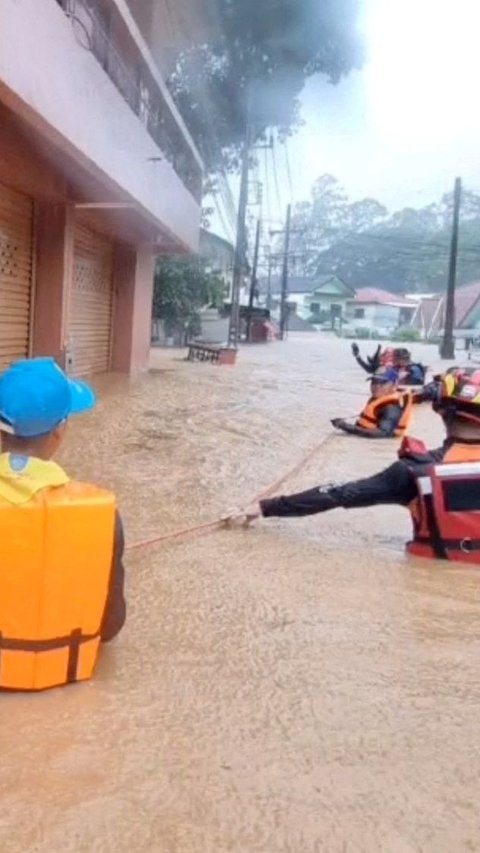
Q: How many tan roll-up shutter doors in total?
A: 2